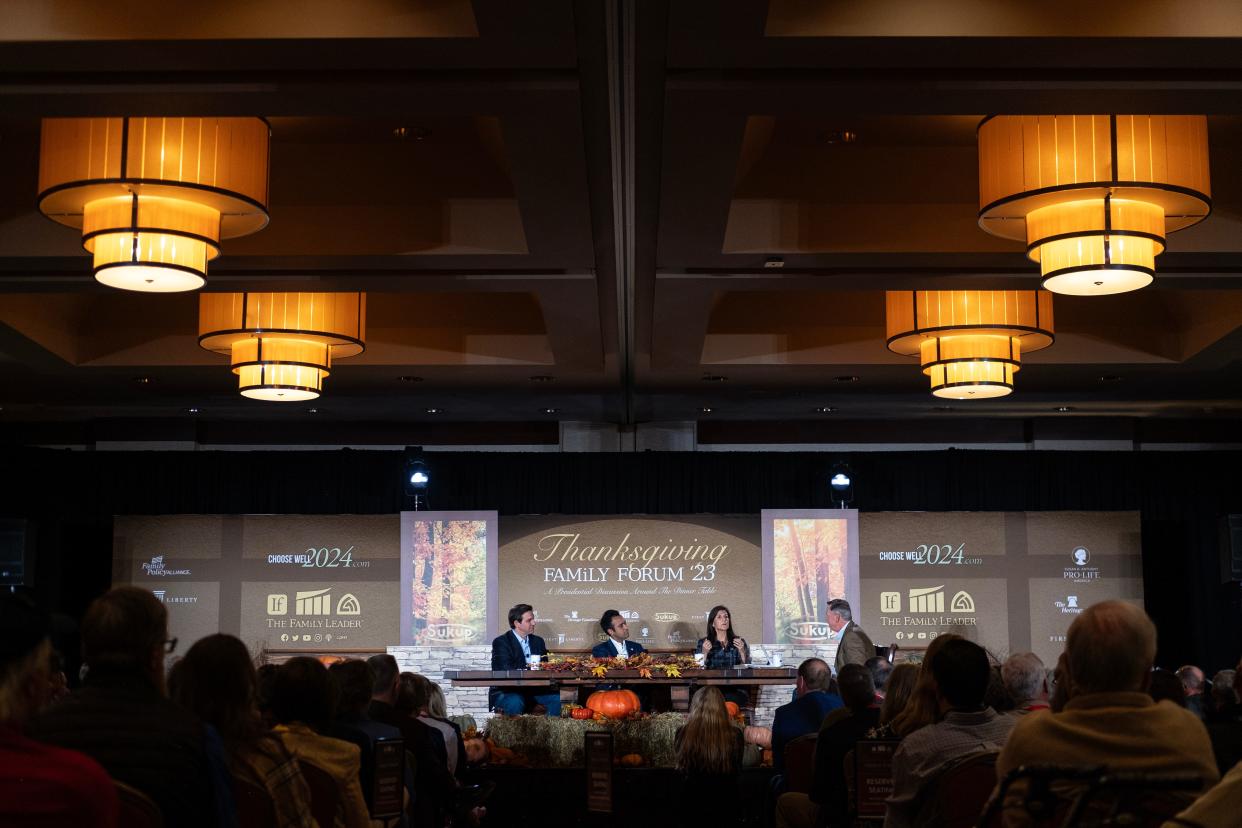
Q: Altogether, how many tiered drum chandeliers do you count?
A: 4